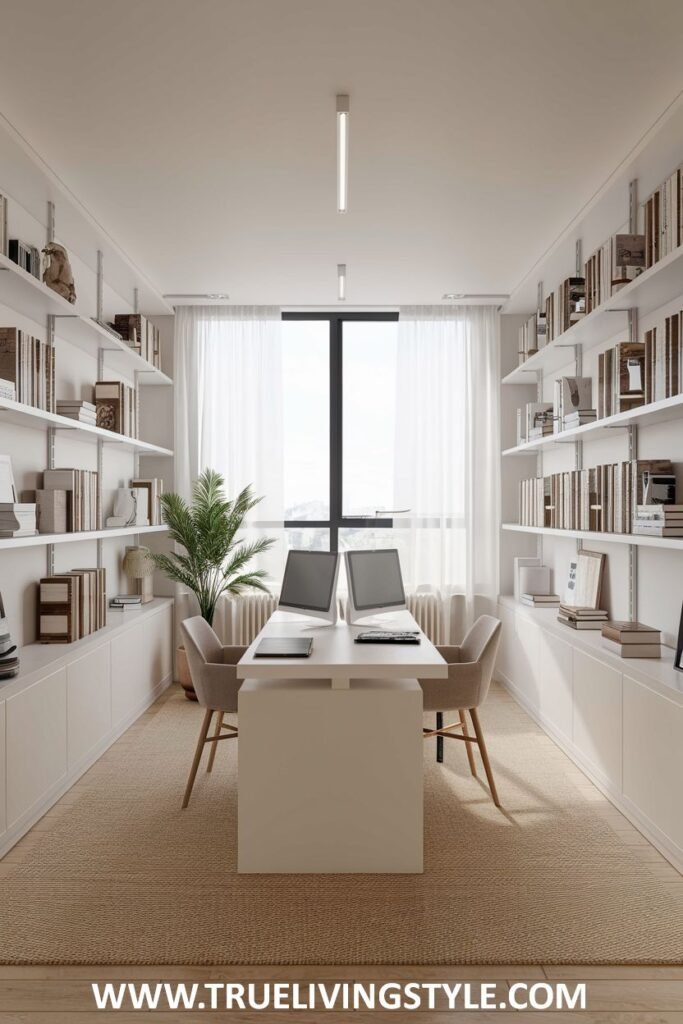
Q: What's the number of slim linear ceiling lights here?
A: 2